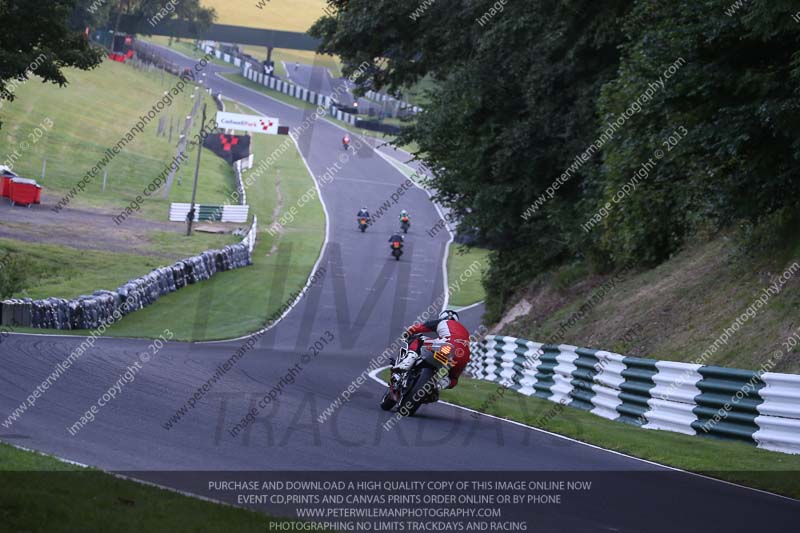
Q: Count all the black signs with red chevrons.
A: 1